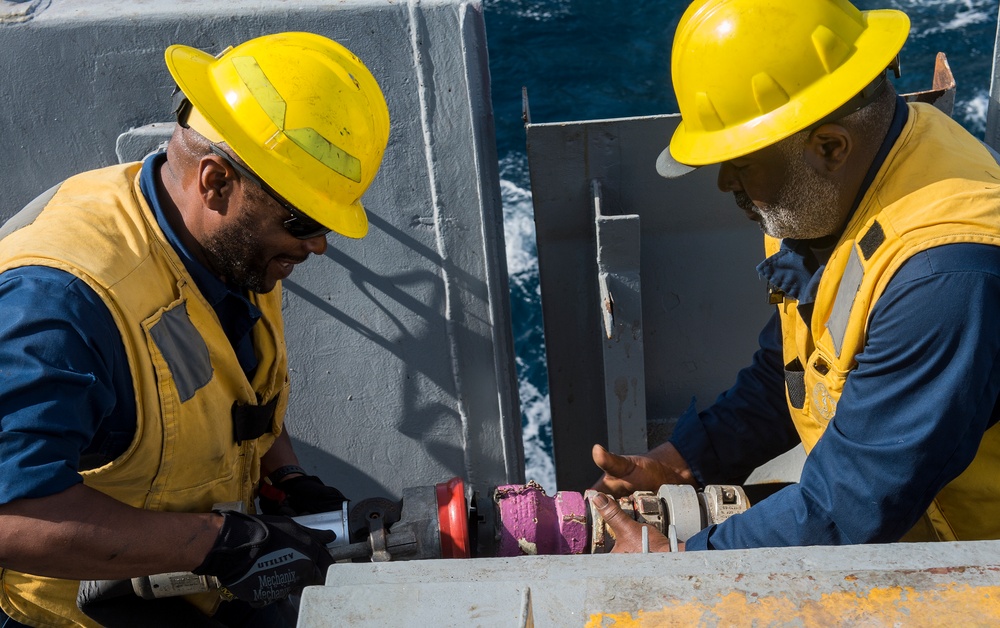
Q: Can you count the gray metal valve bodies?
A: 1